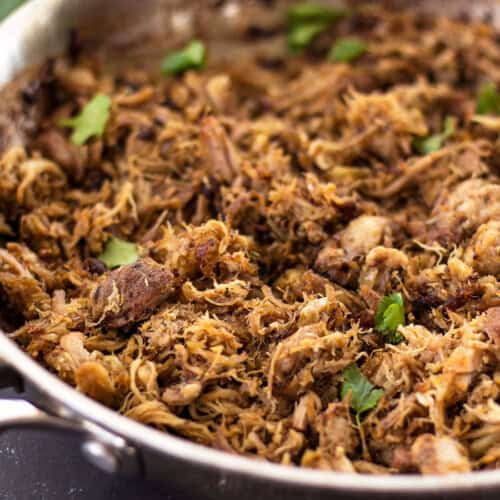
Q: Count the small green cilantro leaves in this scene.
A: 9